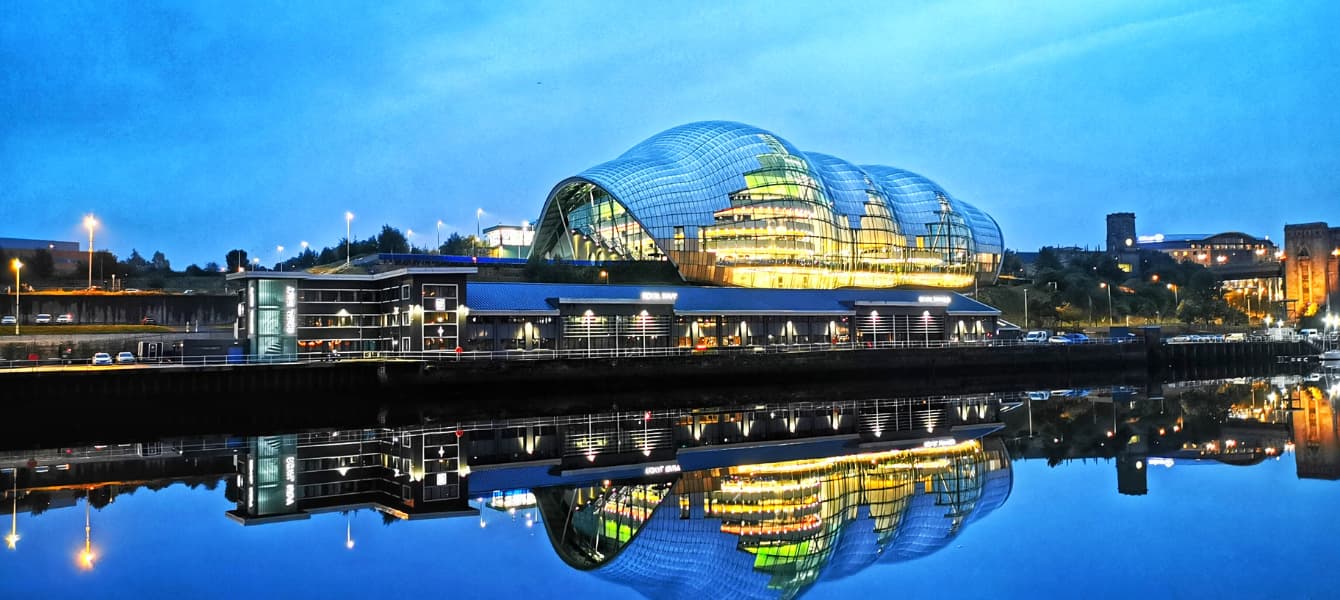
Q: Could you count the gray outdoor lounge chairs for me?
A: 0